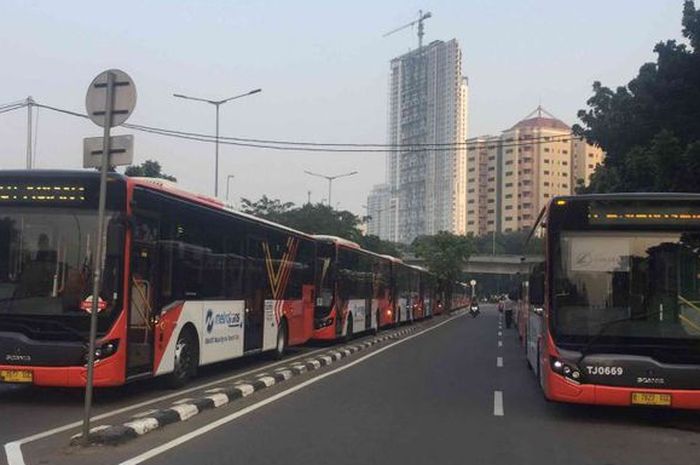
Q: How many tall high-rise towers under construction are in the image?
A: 1